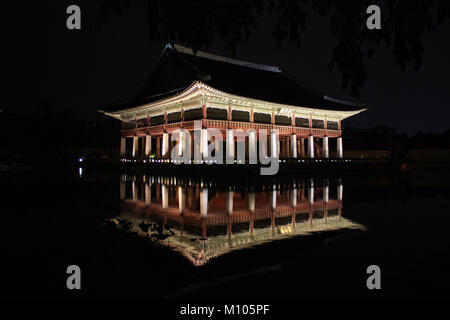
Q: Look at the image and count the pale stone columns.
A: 13